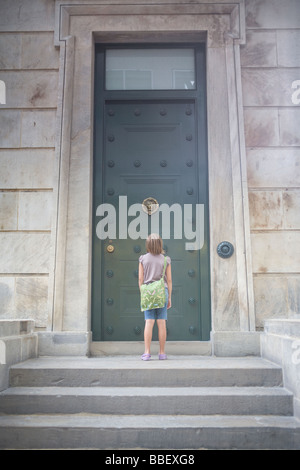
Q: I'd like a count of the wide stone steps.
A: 3